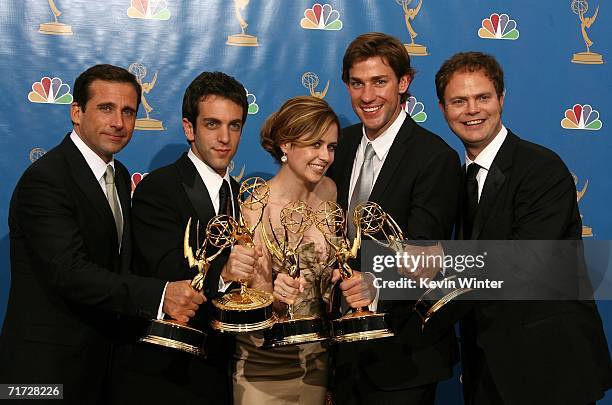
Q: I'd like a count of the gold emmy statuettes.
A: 5